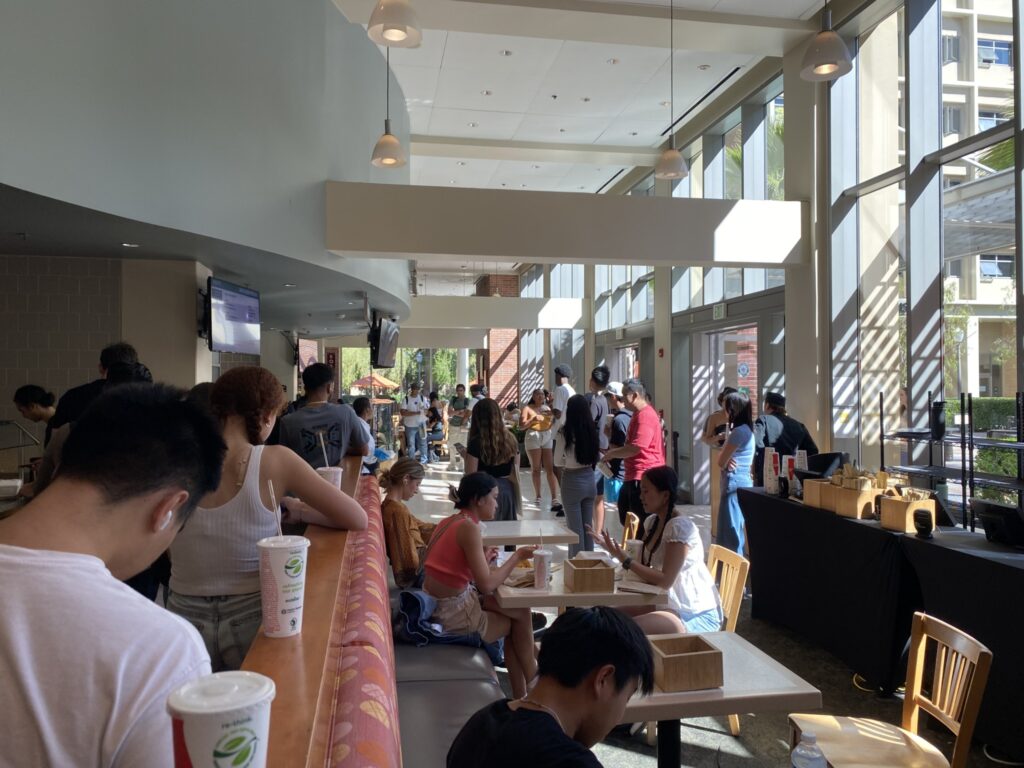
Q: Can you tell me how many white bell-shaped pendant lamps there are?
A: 4